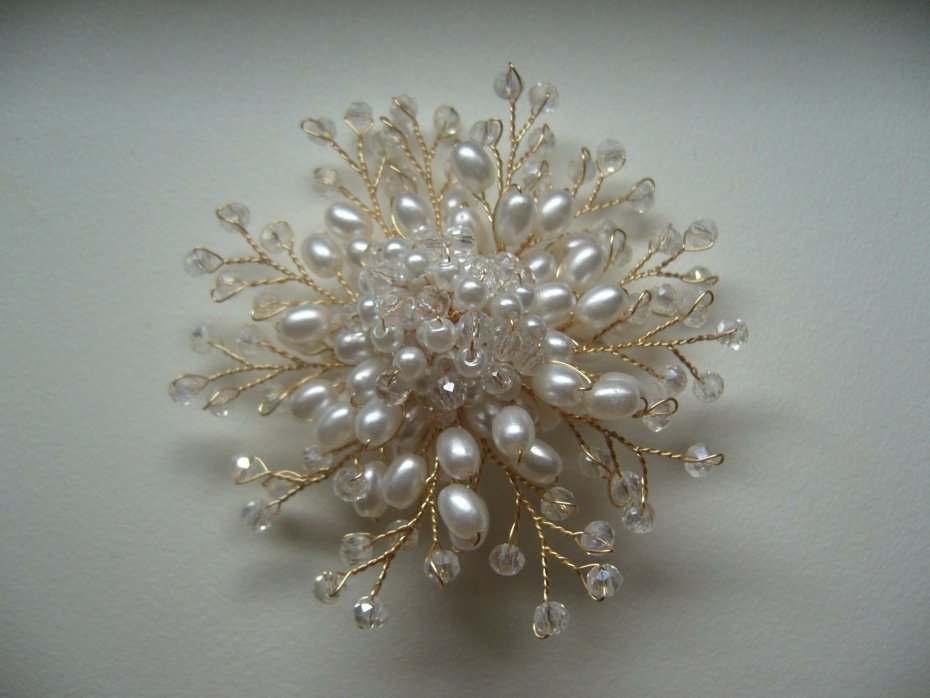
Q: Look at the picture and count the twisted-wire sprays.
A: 12